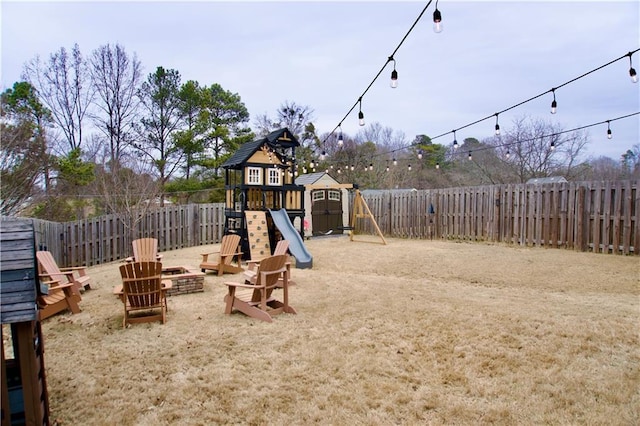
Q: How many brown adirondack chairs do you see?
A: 7